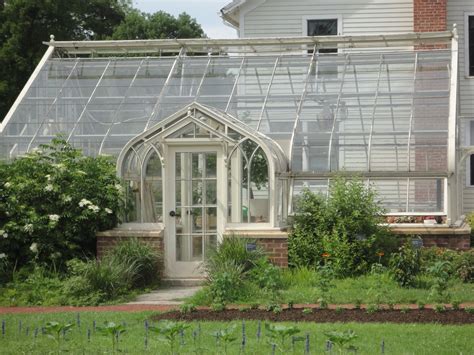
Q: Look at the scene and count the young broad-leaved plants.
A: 6